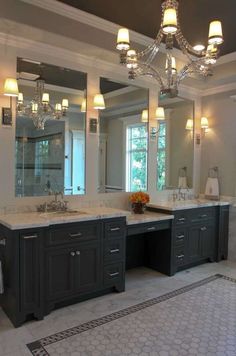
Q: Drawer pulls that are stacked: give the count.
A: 6